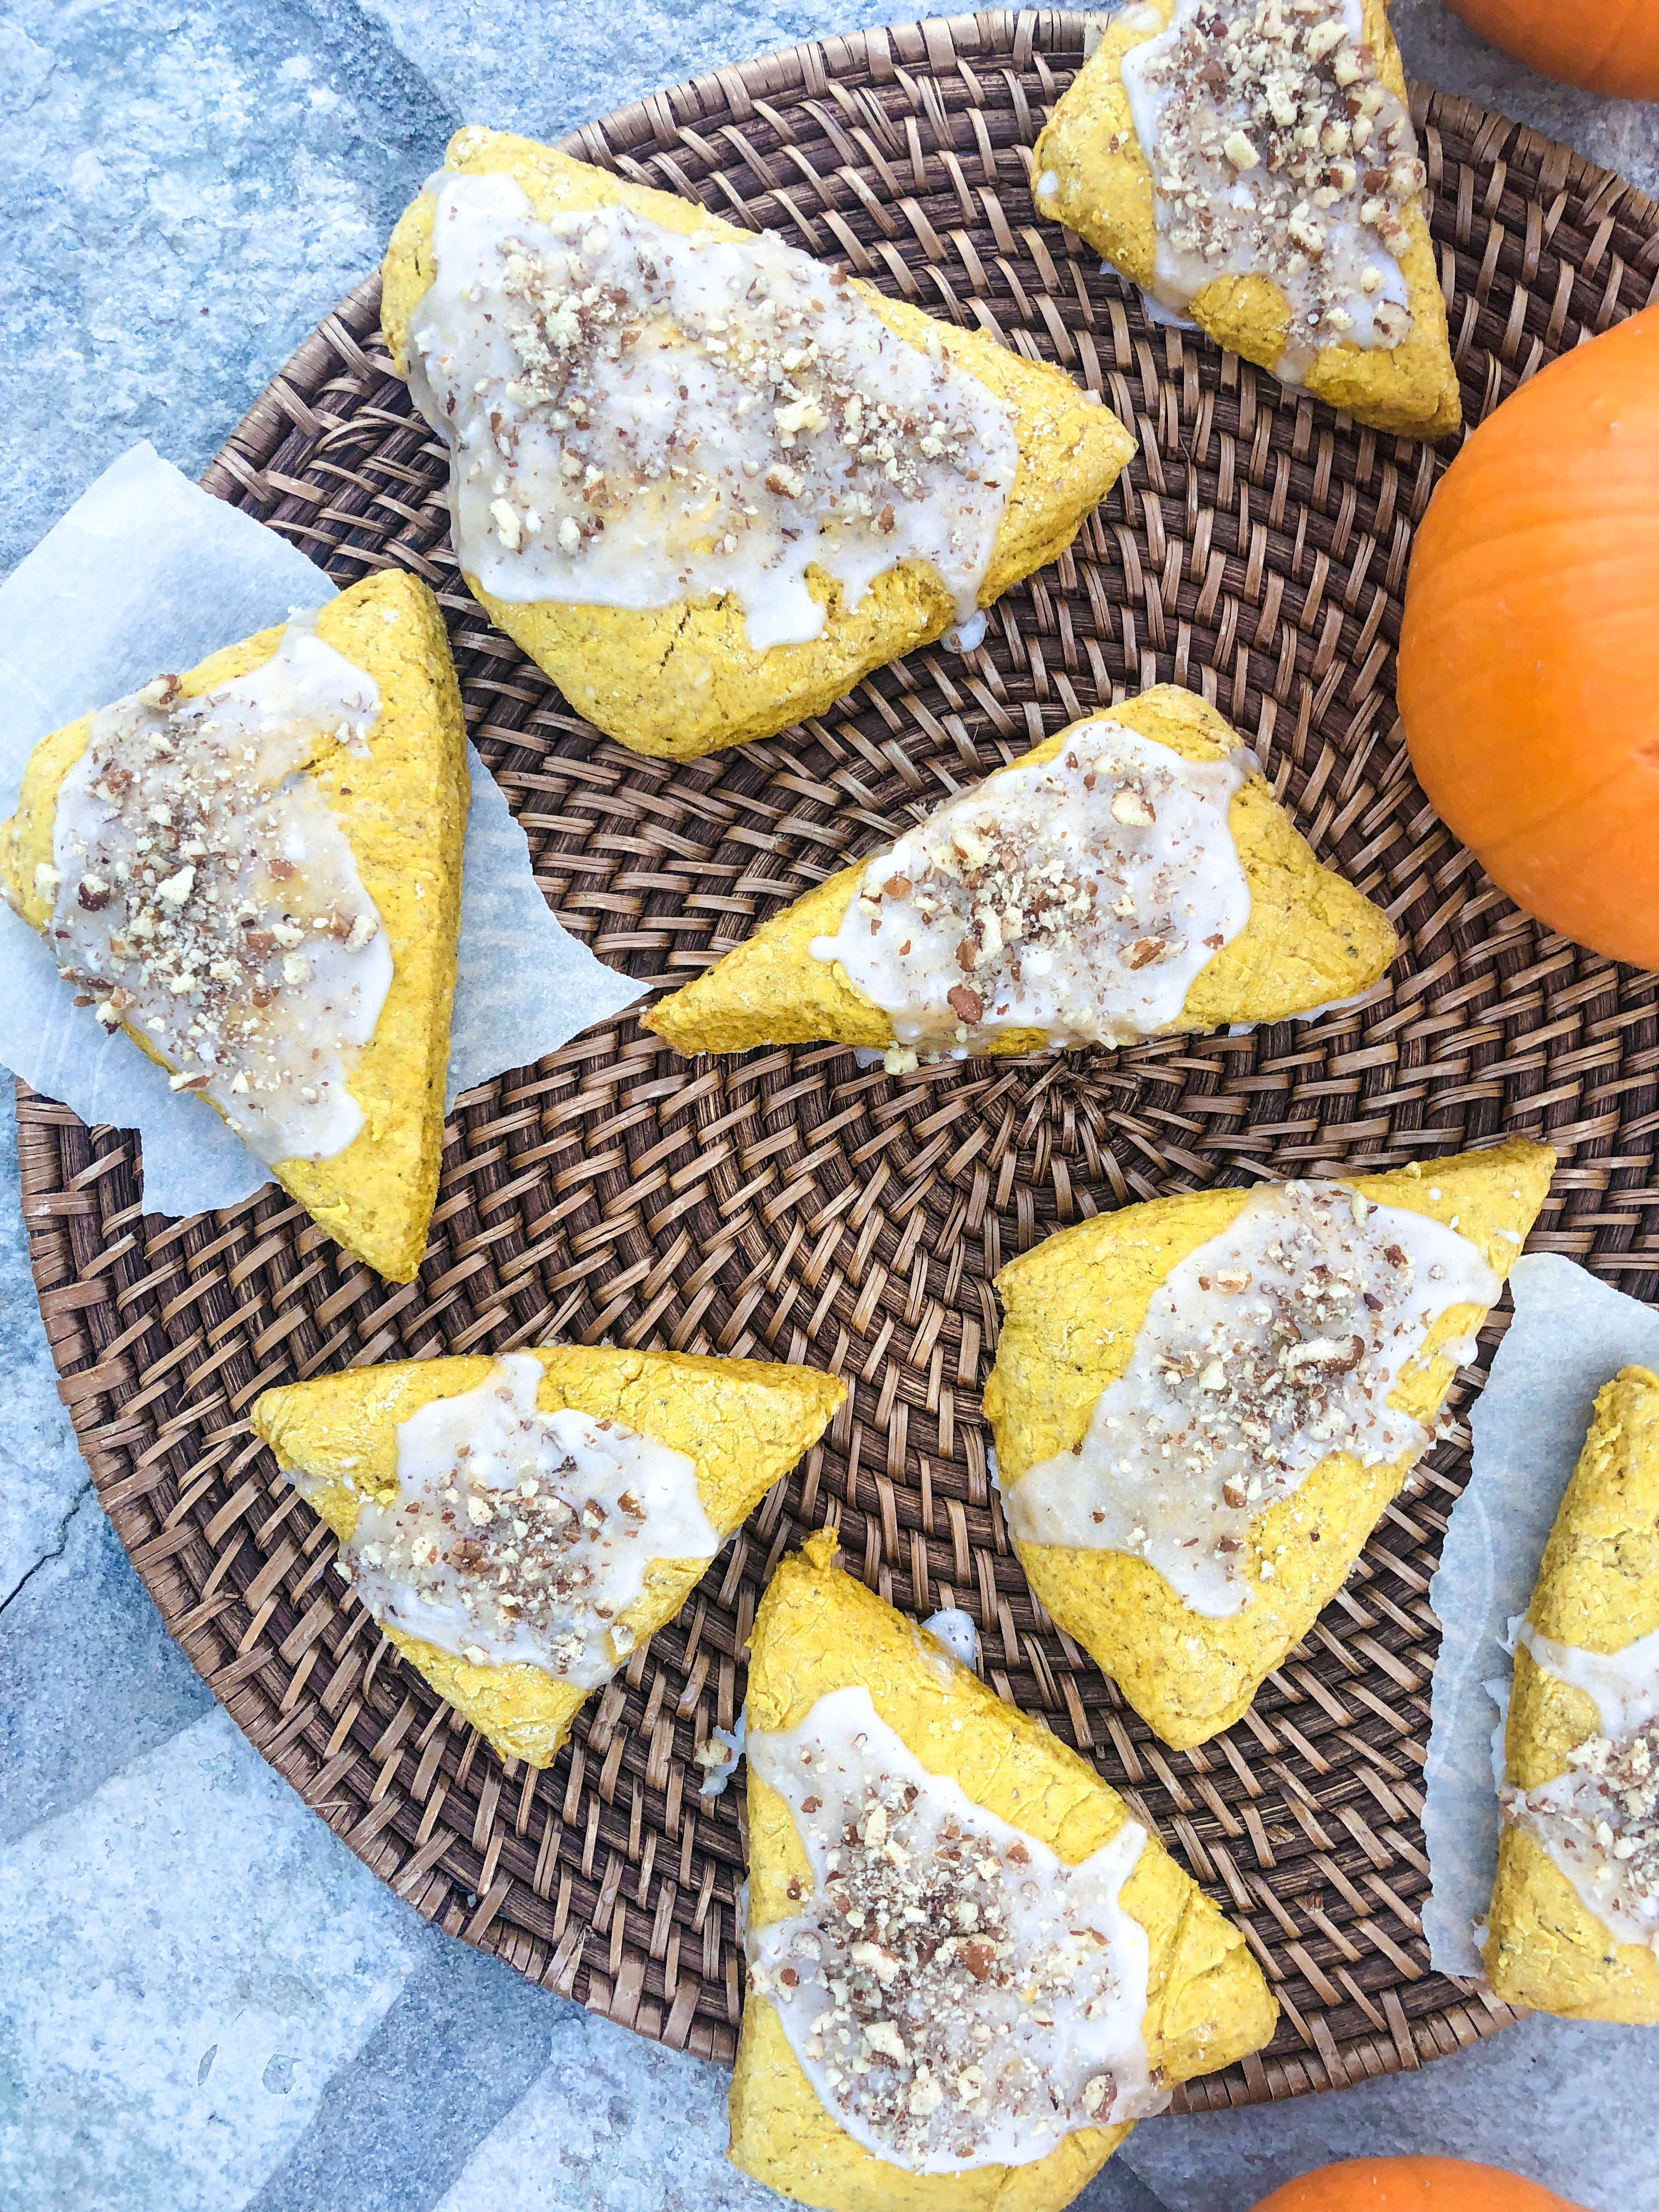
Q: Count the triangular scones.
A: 8